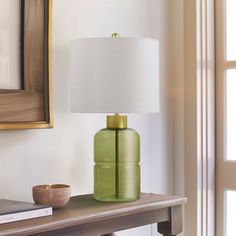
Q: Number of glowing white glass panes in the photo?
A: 3